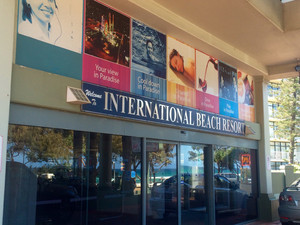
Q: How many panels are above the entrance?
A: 7